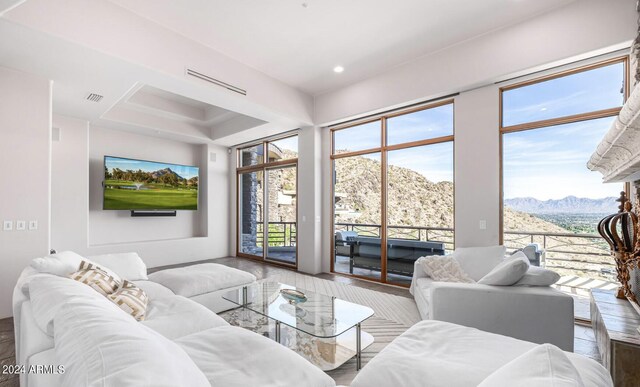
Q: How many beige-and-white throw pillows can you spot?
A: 2